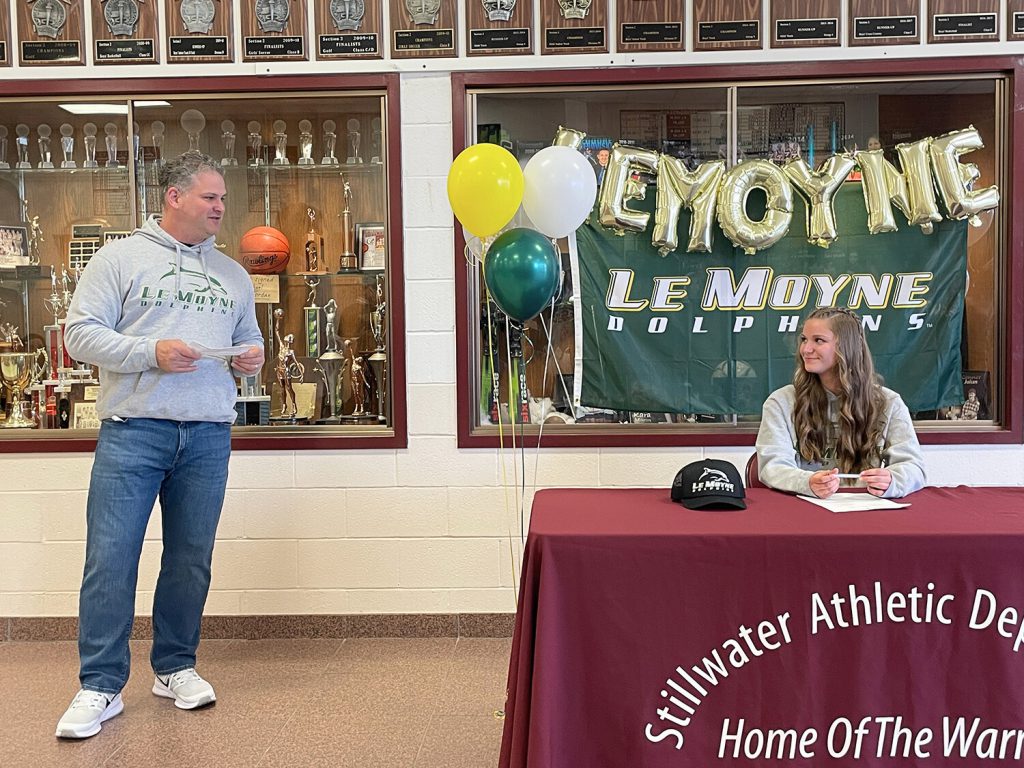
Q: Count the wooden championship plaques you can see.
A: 15